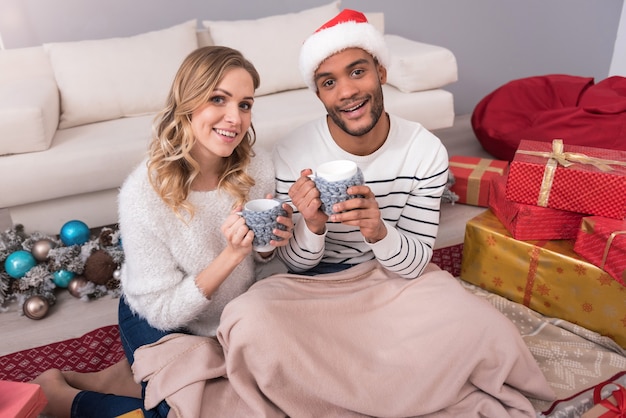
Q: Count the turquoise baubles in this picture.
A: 3